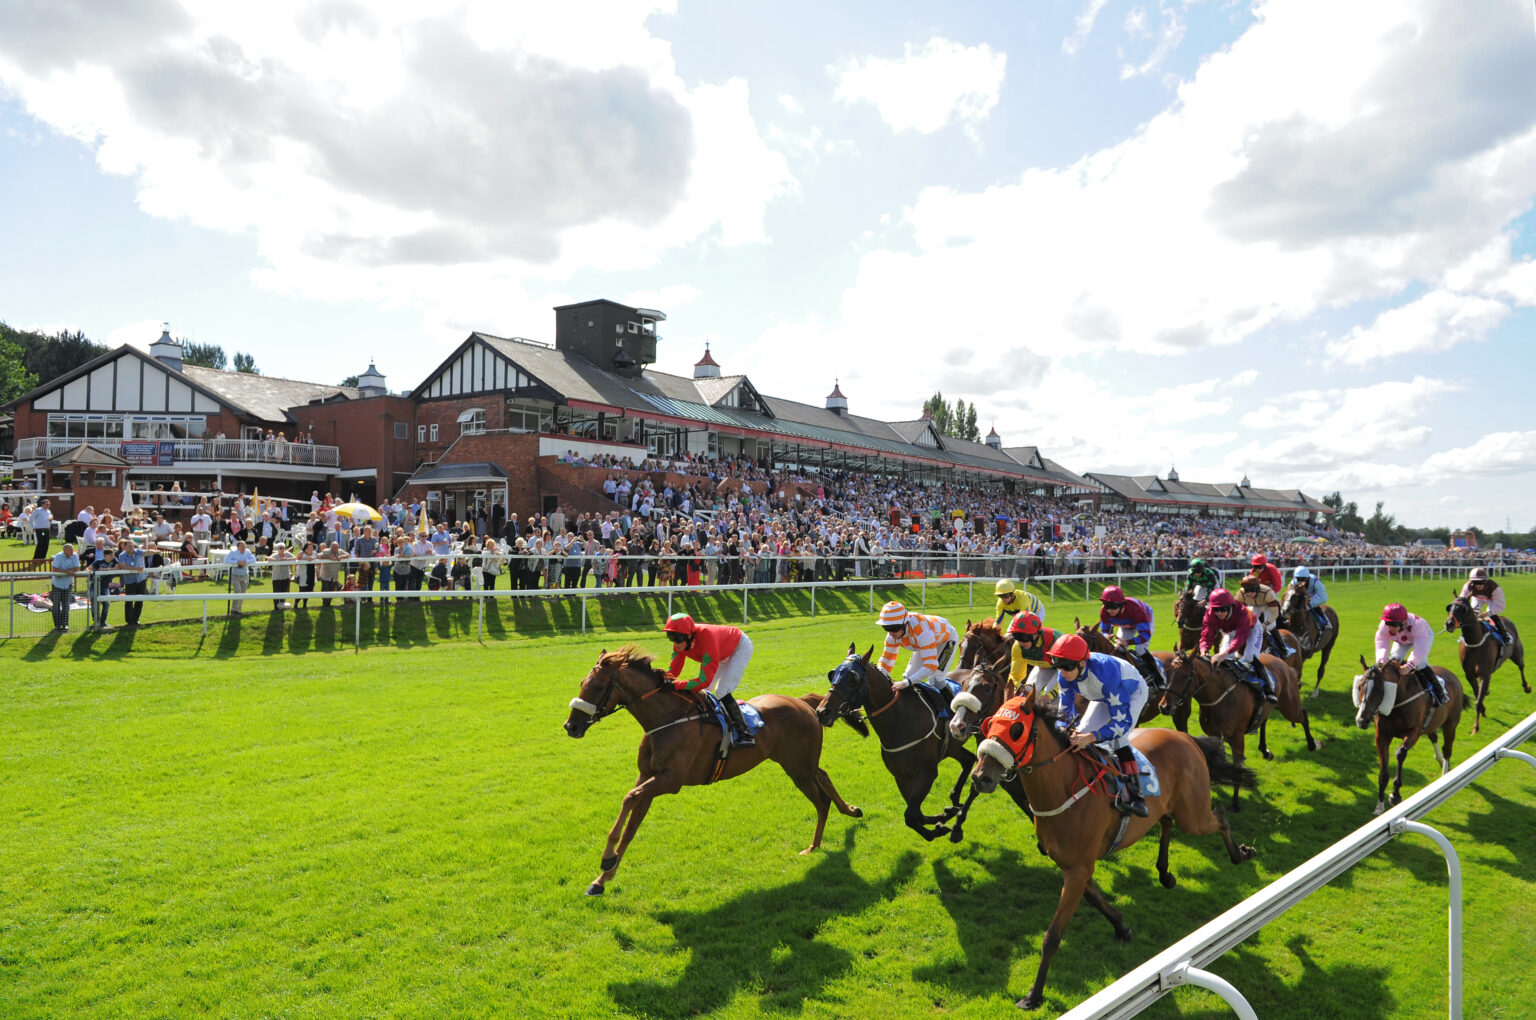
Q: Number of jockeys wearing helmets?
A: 13